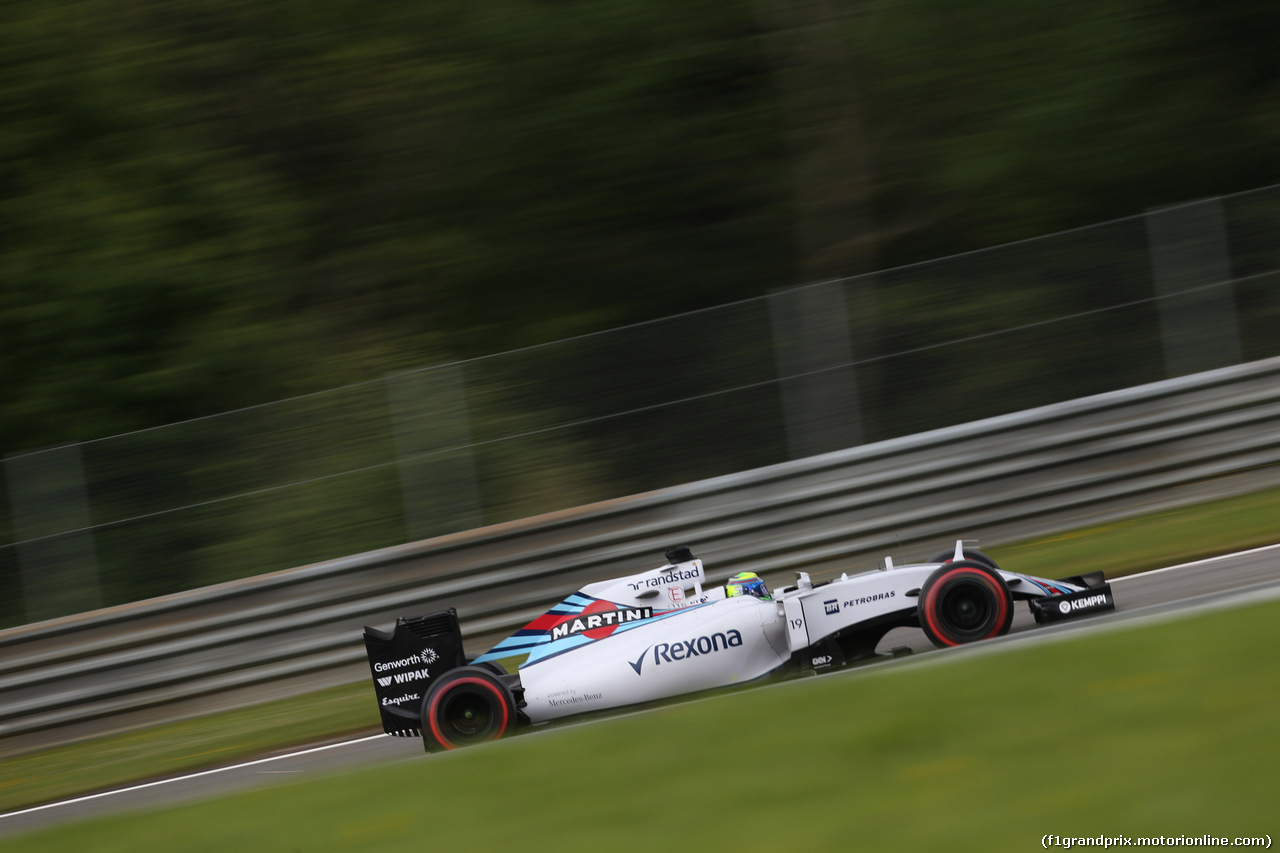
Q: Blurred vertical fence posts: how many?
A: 4